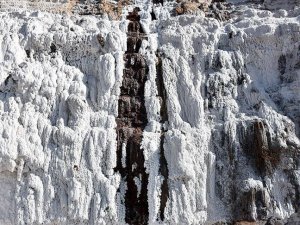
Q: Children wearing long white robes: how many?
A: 0